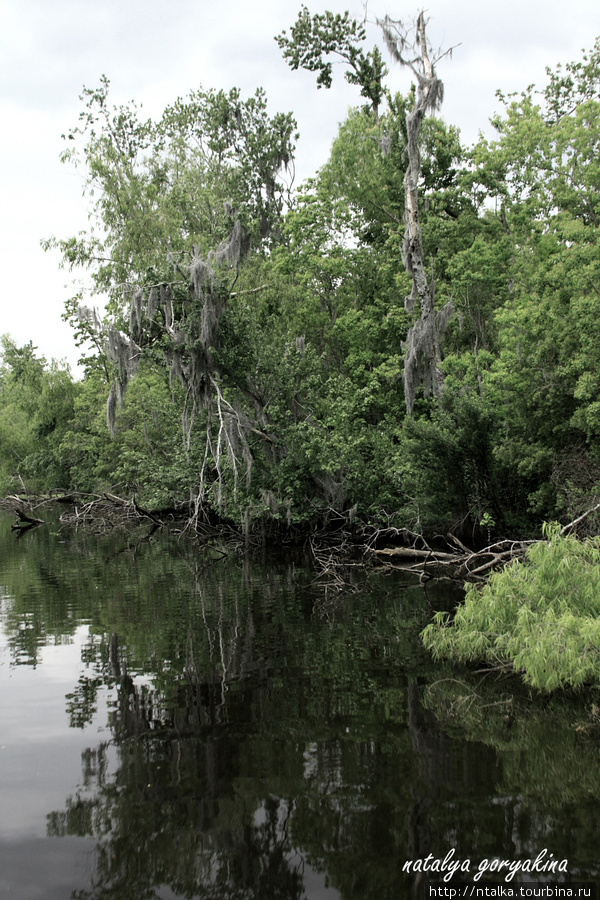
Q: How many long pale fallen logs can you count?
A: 1